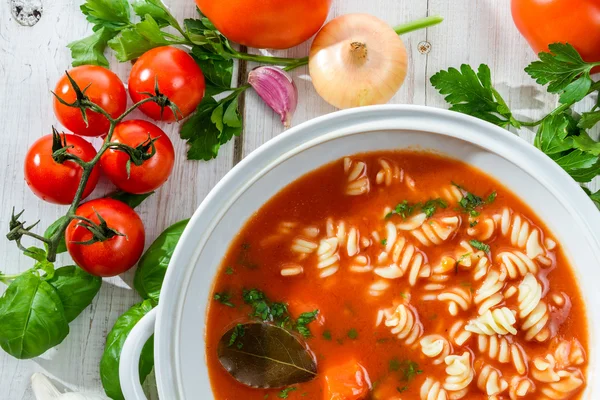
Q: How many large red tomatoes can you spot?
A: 2